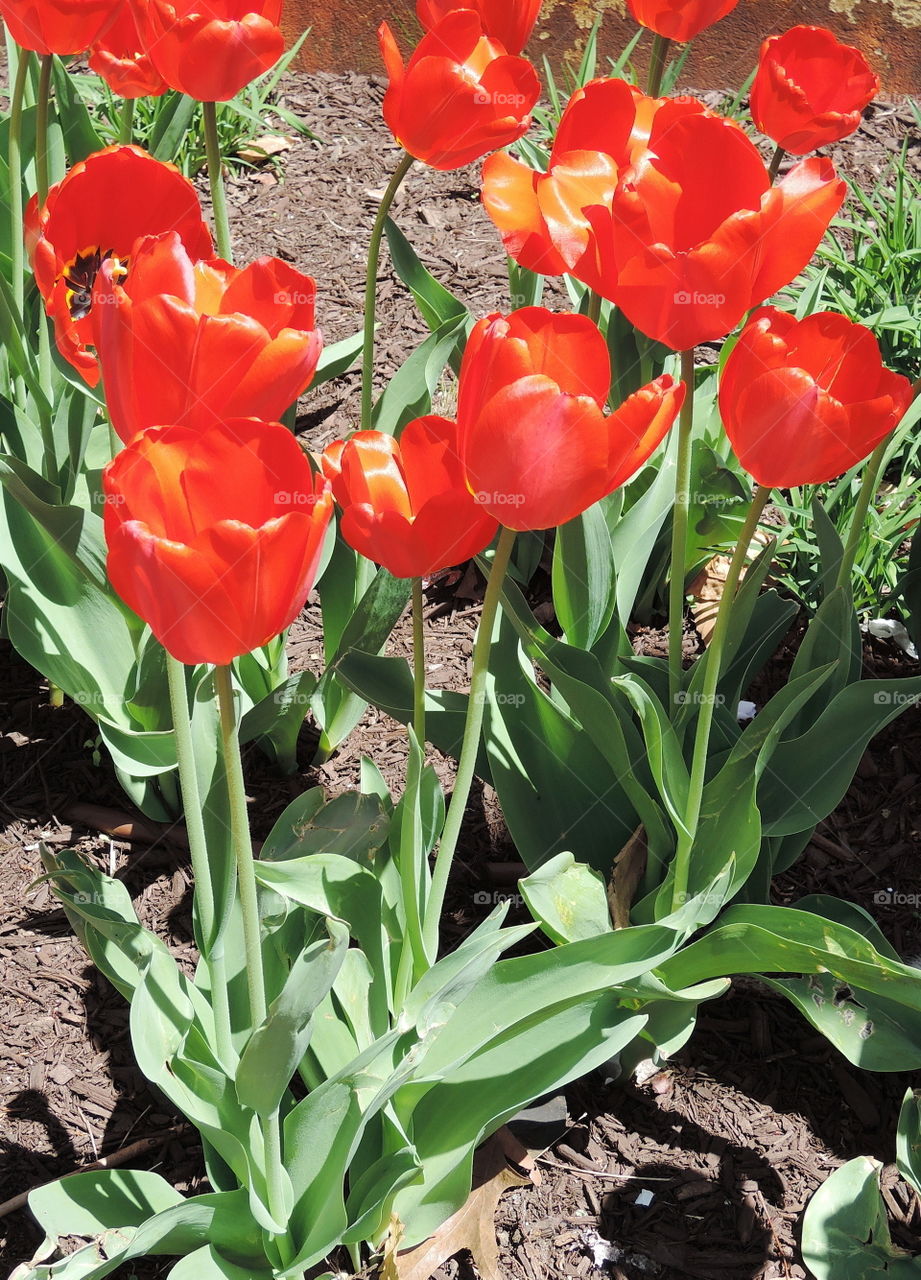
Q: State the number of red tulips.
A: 15